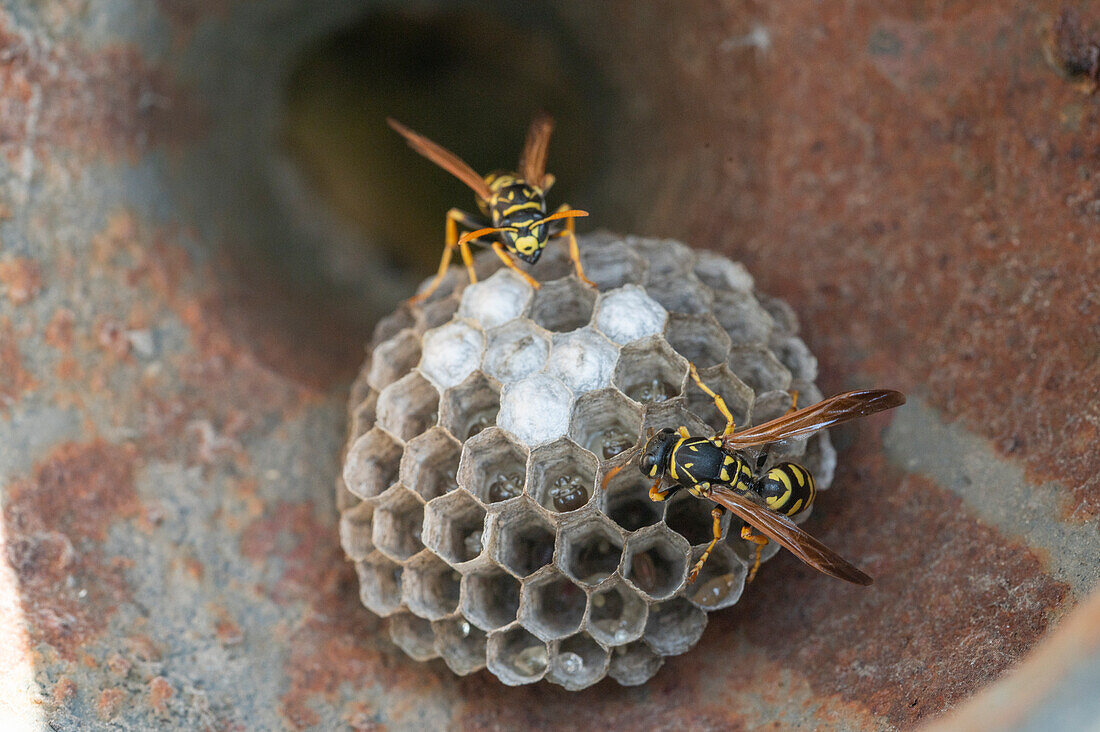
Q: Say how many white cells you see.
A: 6